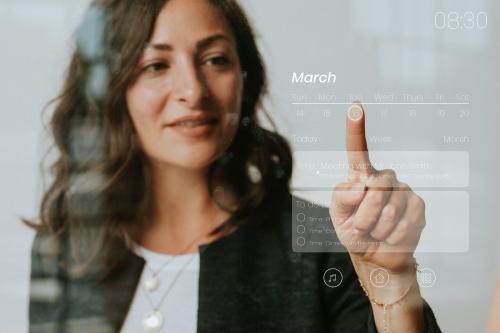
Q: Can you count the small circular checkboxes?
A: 3